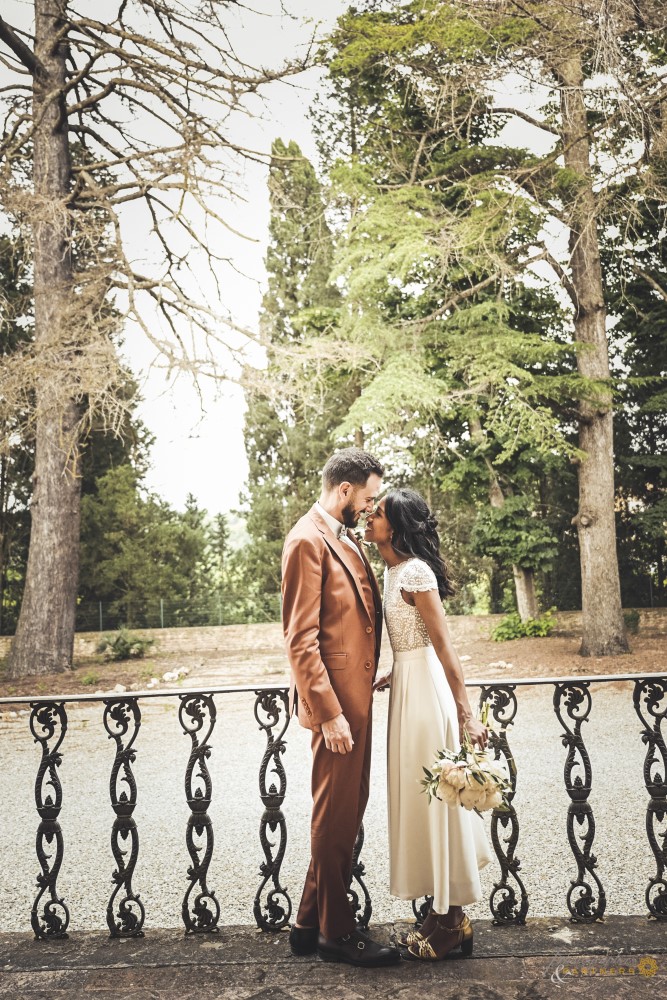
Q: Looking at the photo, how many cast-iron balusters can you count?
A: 9